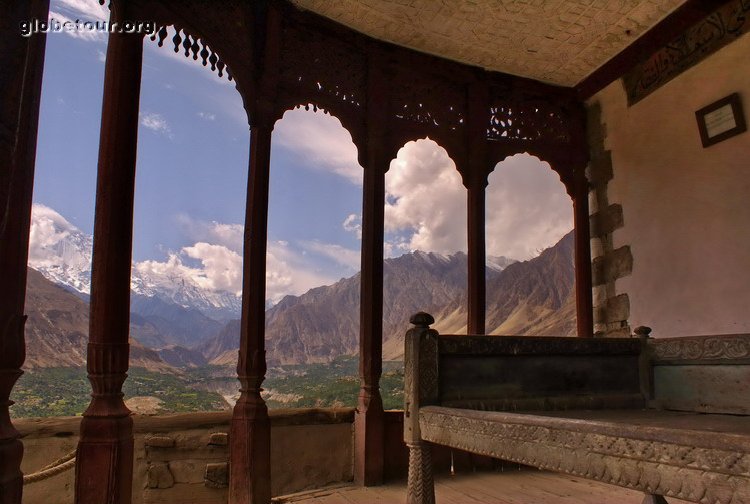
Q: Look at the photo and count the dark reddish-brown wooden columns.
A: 6